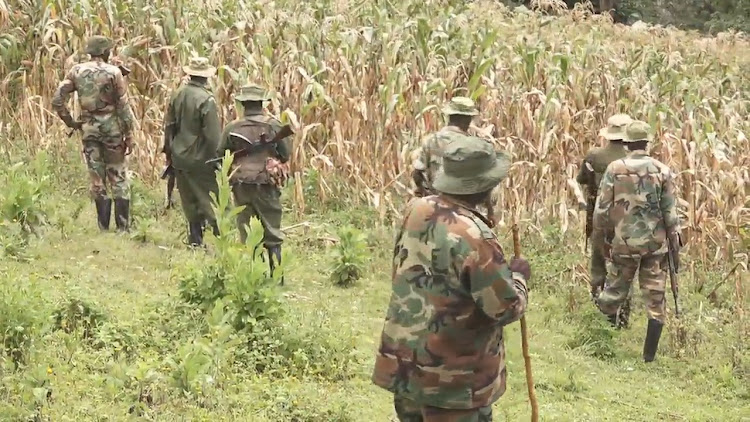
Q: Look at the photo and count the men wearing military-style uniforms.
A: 7